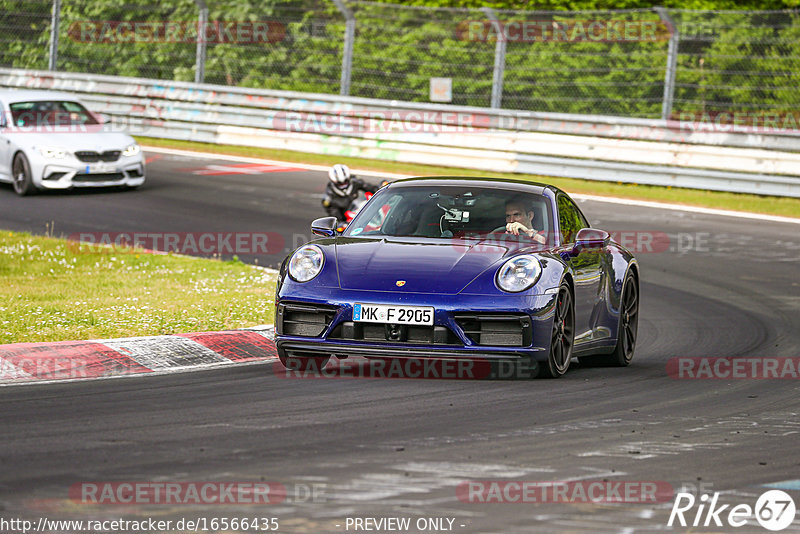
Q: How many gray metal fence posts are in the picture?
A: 5